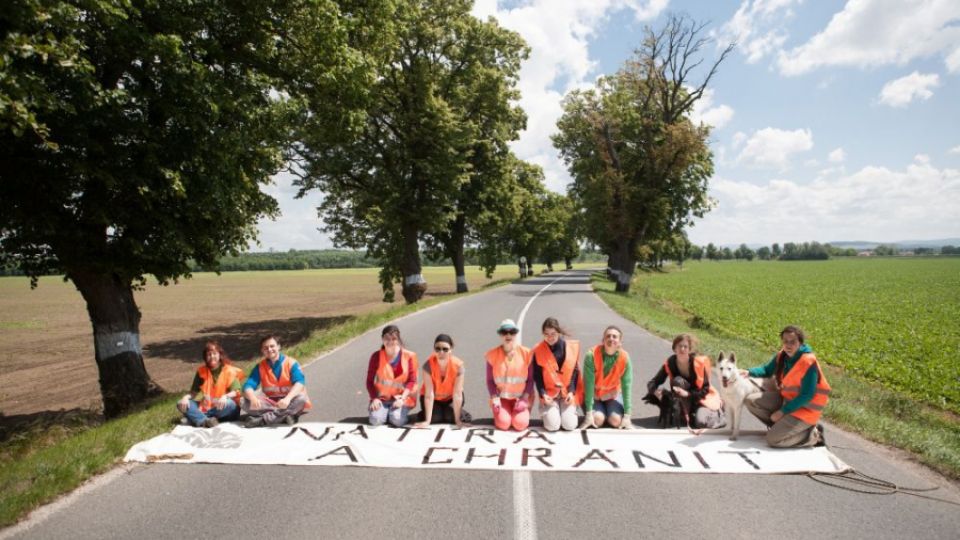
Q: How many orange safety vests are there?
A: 9